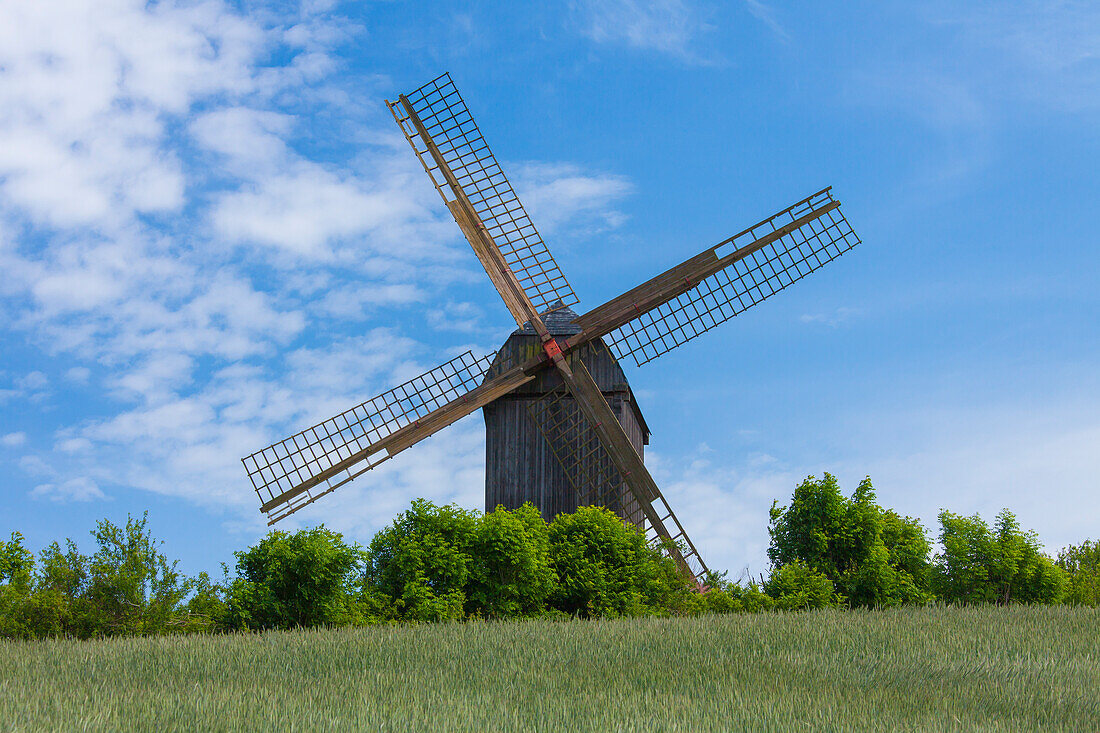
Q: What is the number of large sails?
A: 4